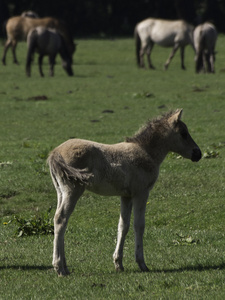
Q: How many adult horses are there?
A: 4